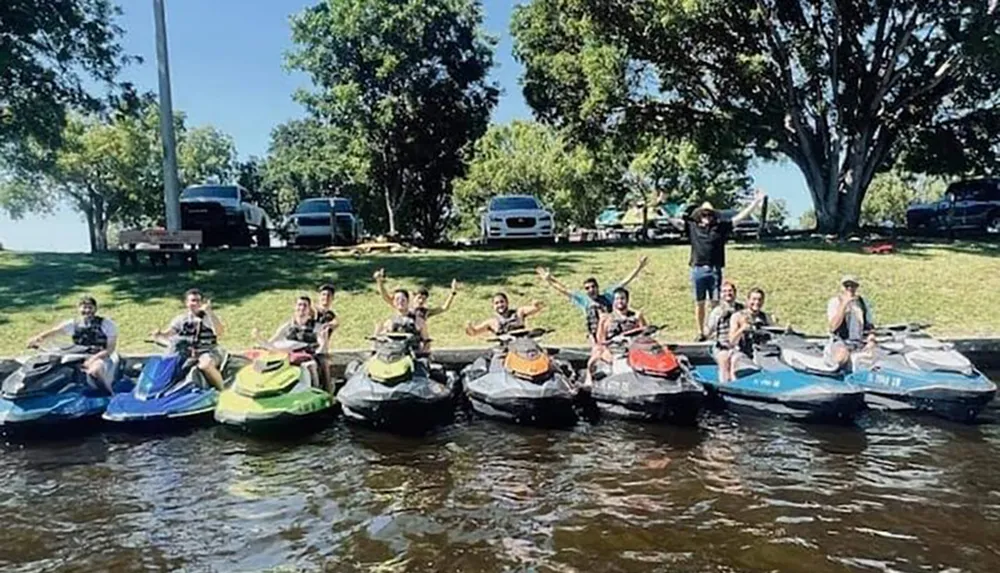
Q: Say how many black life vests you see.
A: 12